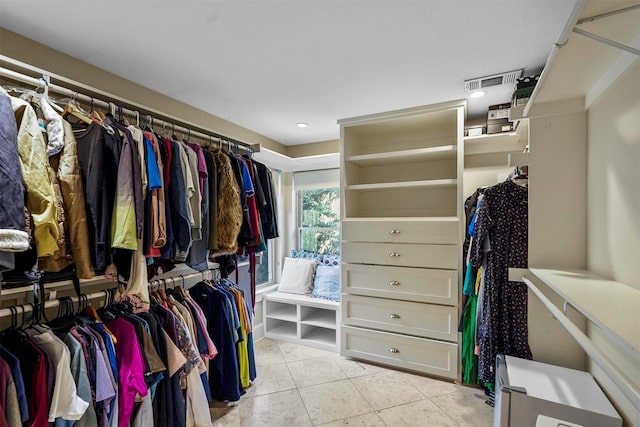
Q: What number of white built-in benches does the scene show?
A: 1